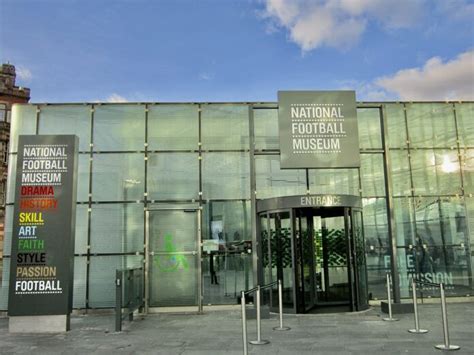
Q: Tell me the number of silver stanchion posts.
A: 6